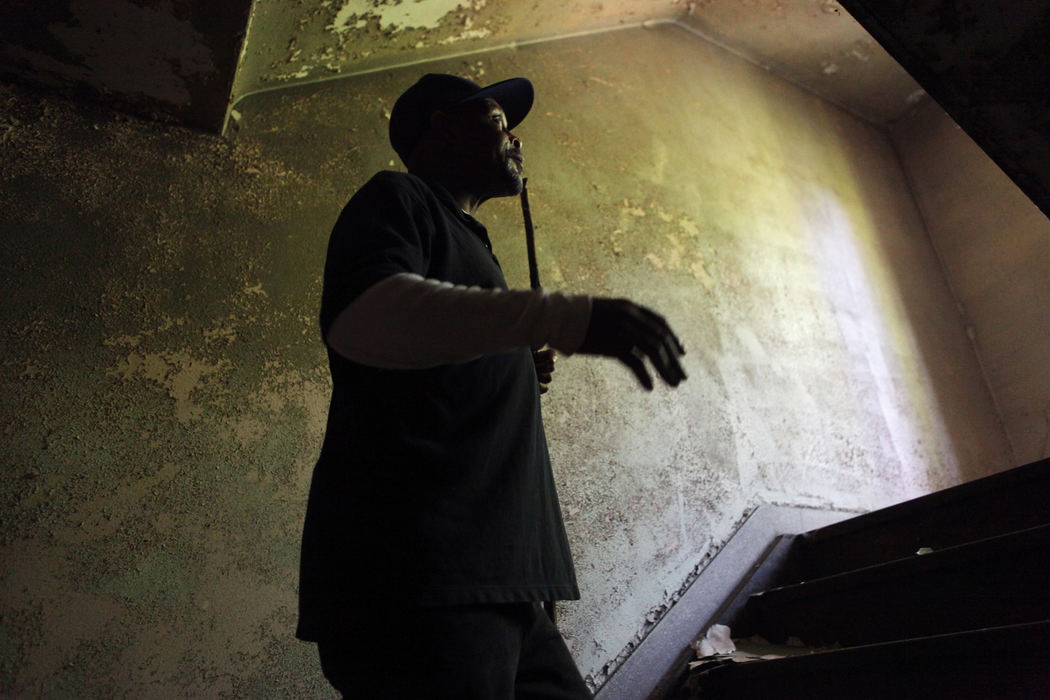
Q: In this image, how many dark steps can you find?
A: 3